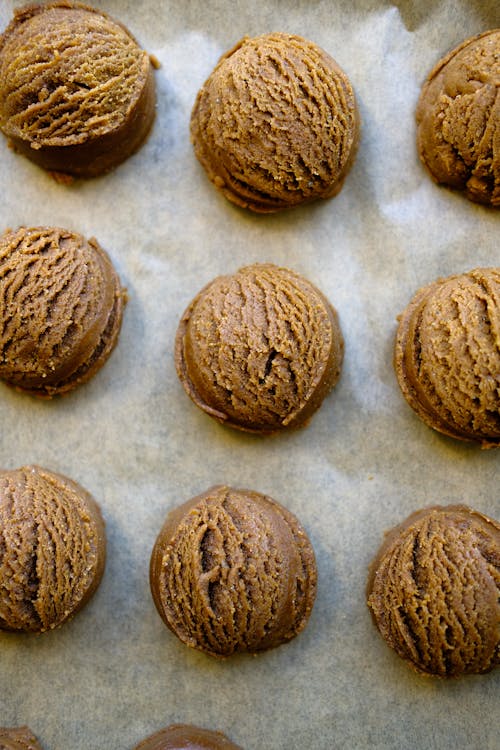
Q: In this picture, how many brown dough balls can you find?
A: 11